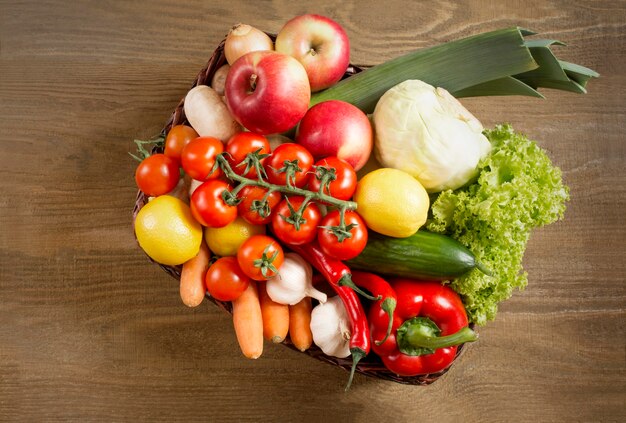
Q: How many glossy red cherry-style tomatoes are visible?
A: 12